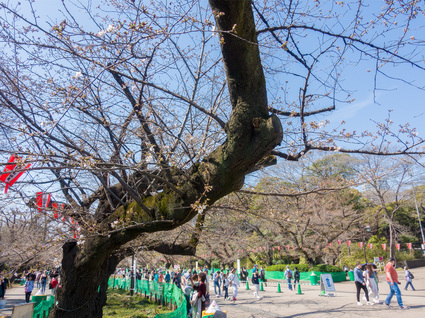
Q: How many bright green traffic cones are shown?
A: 4